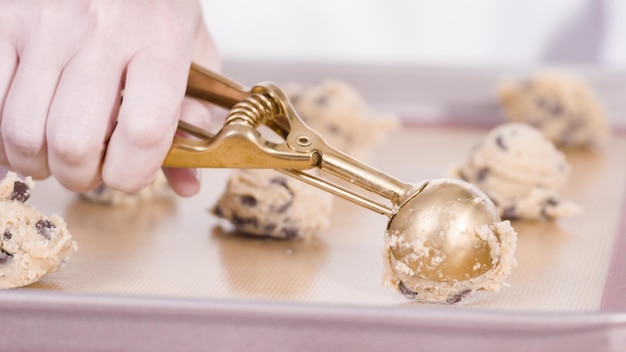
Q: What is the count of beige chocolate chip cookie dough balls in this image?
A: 7